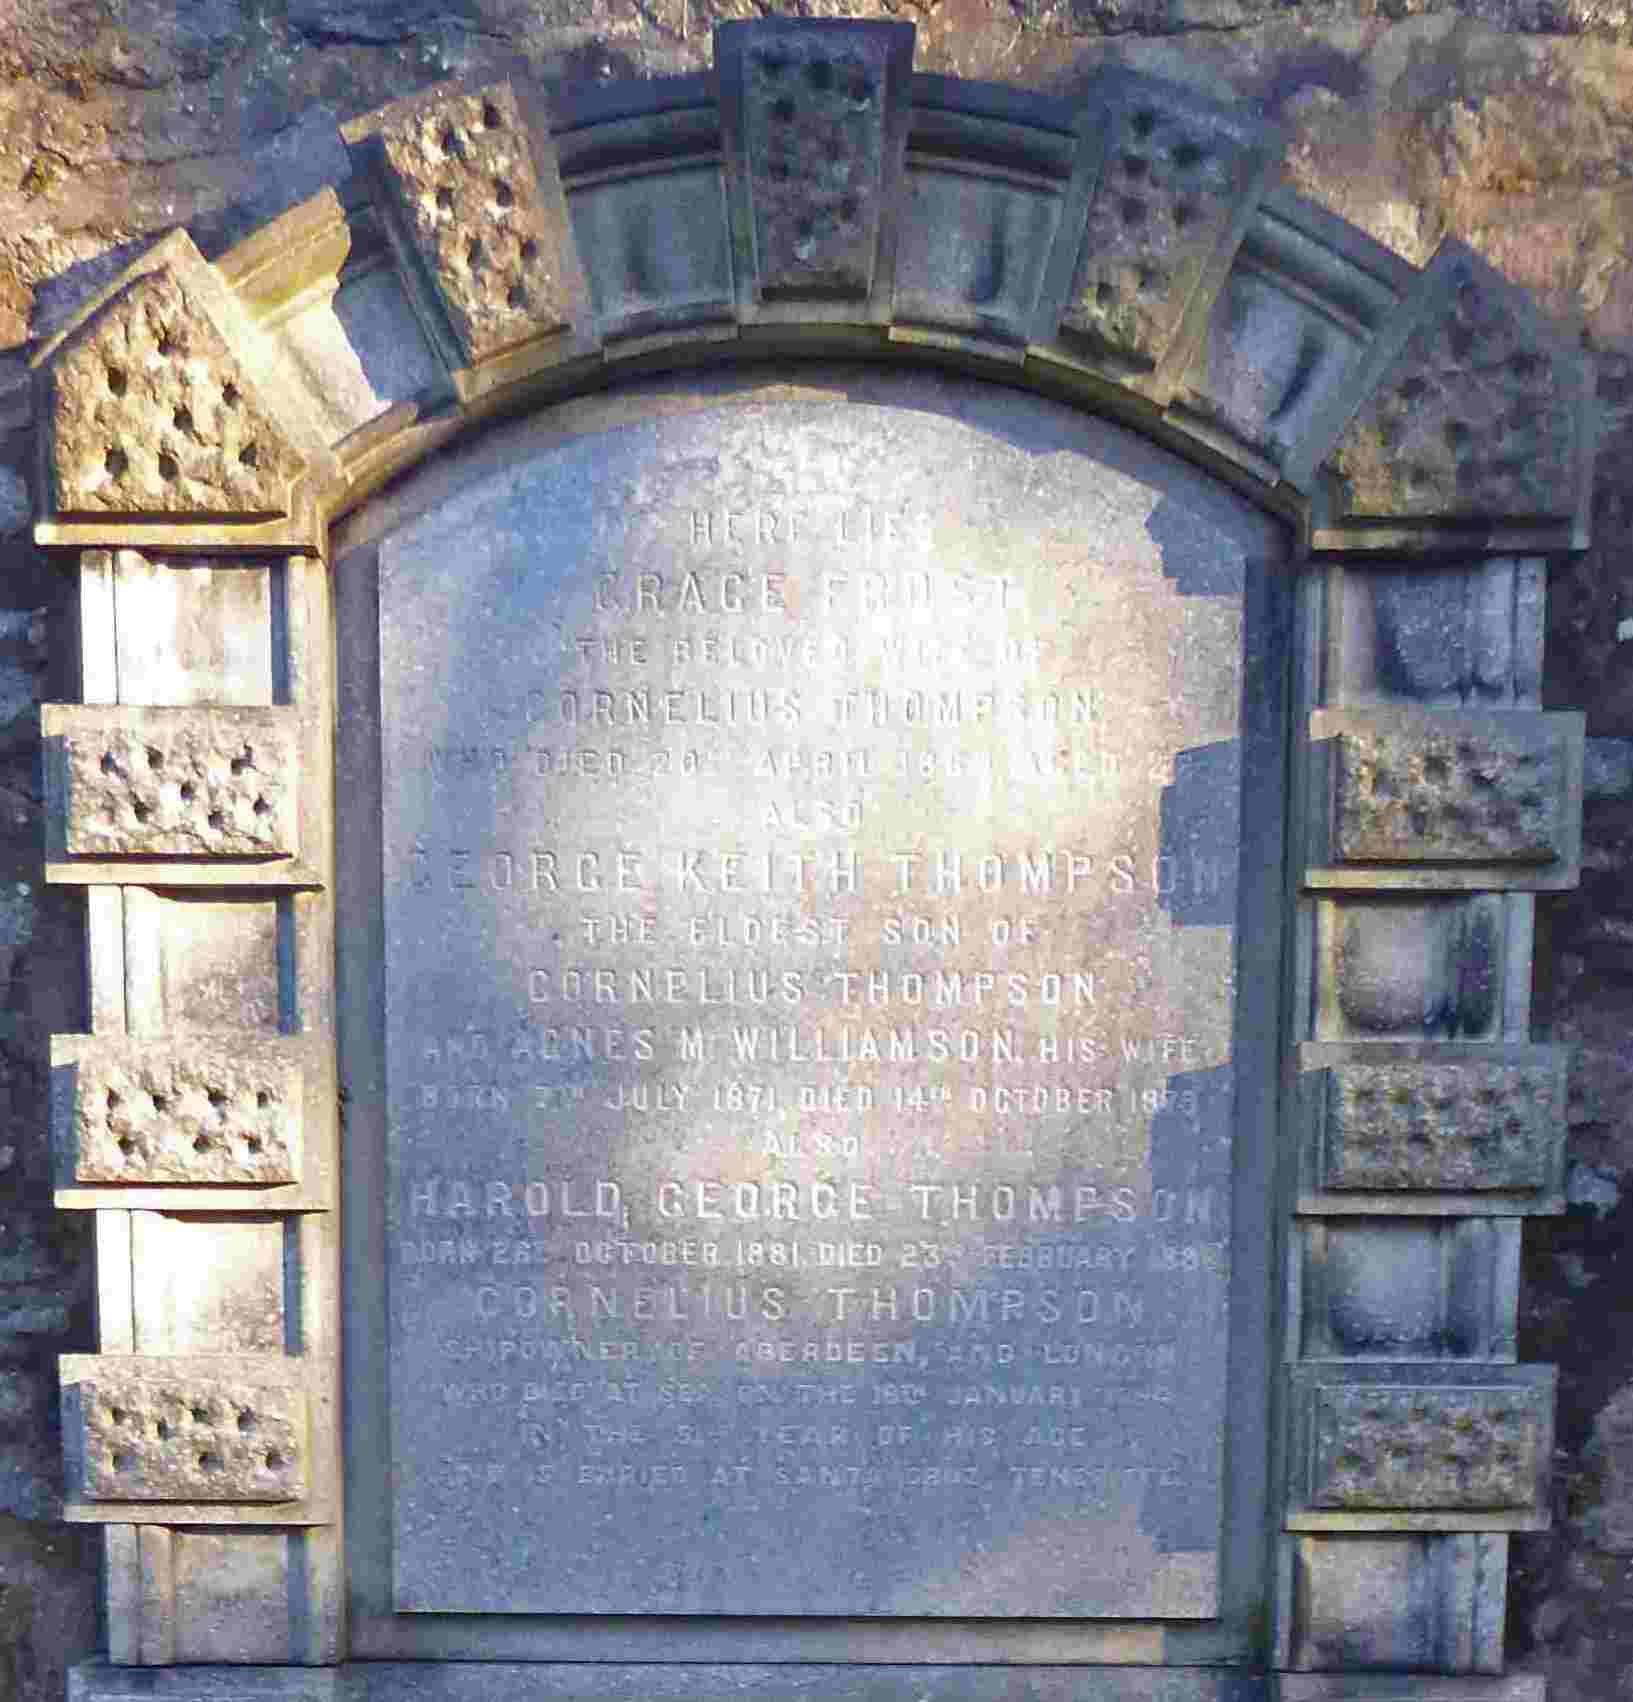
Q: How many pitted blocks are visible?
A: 11